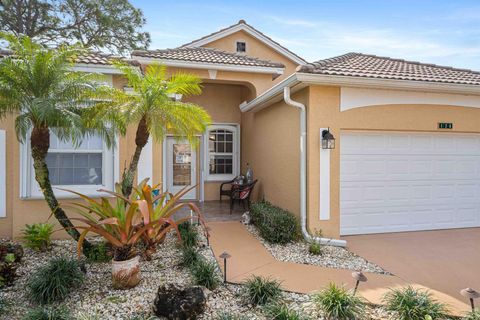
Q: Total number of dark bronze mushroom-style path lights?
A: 3